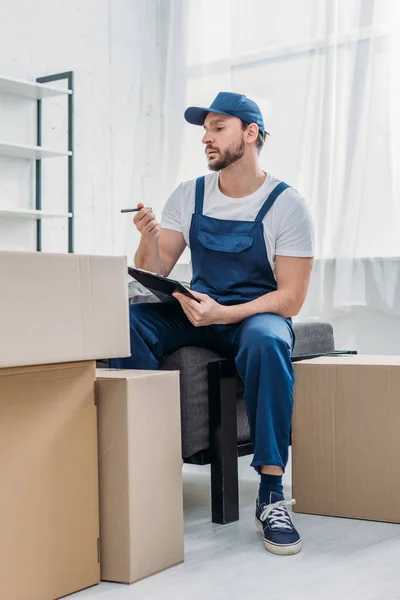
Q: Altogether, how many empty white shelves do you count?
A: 3